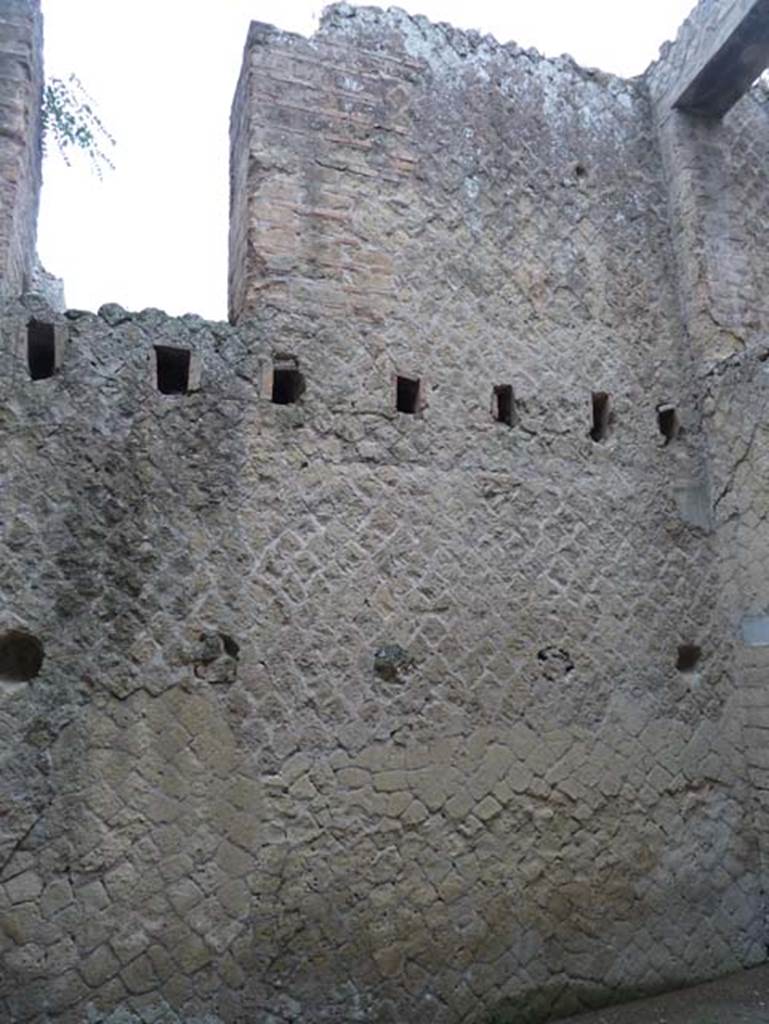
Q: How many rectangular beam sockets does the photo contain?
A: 7